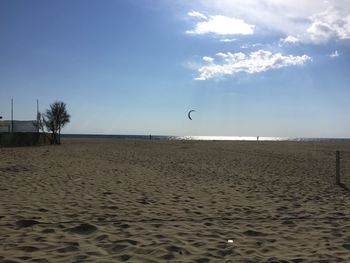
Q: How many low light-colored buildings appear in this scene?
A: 1